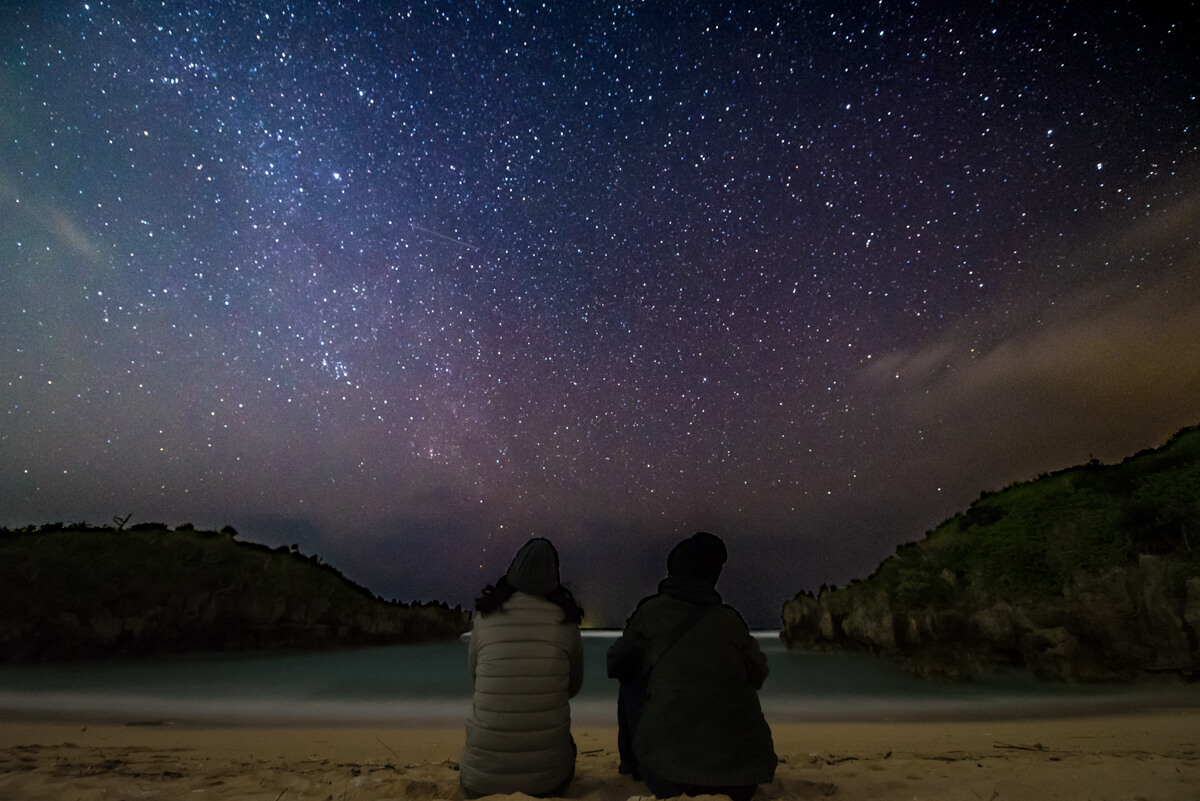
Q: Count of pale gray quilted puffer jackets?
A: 1